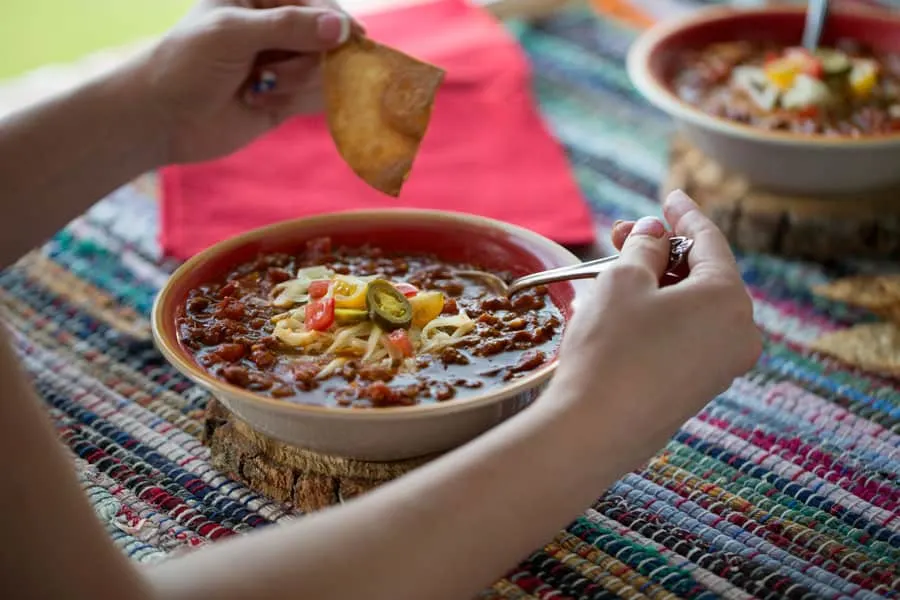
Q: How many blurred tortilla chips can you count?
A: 2